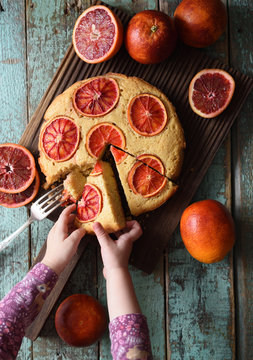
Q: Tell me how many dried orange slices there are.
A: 6